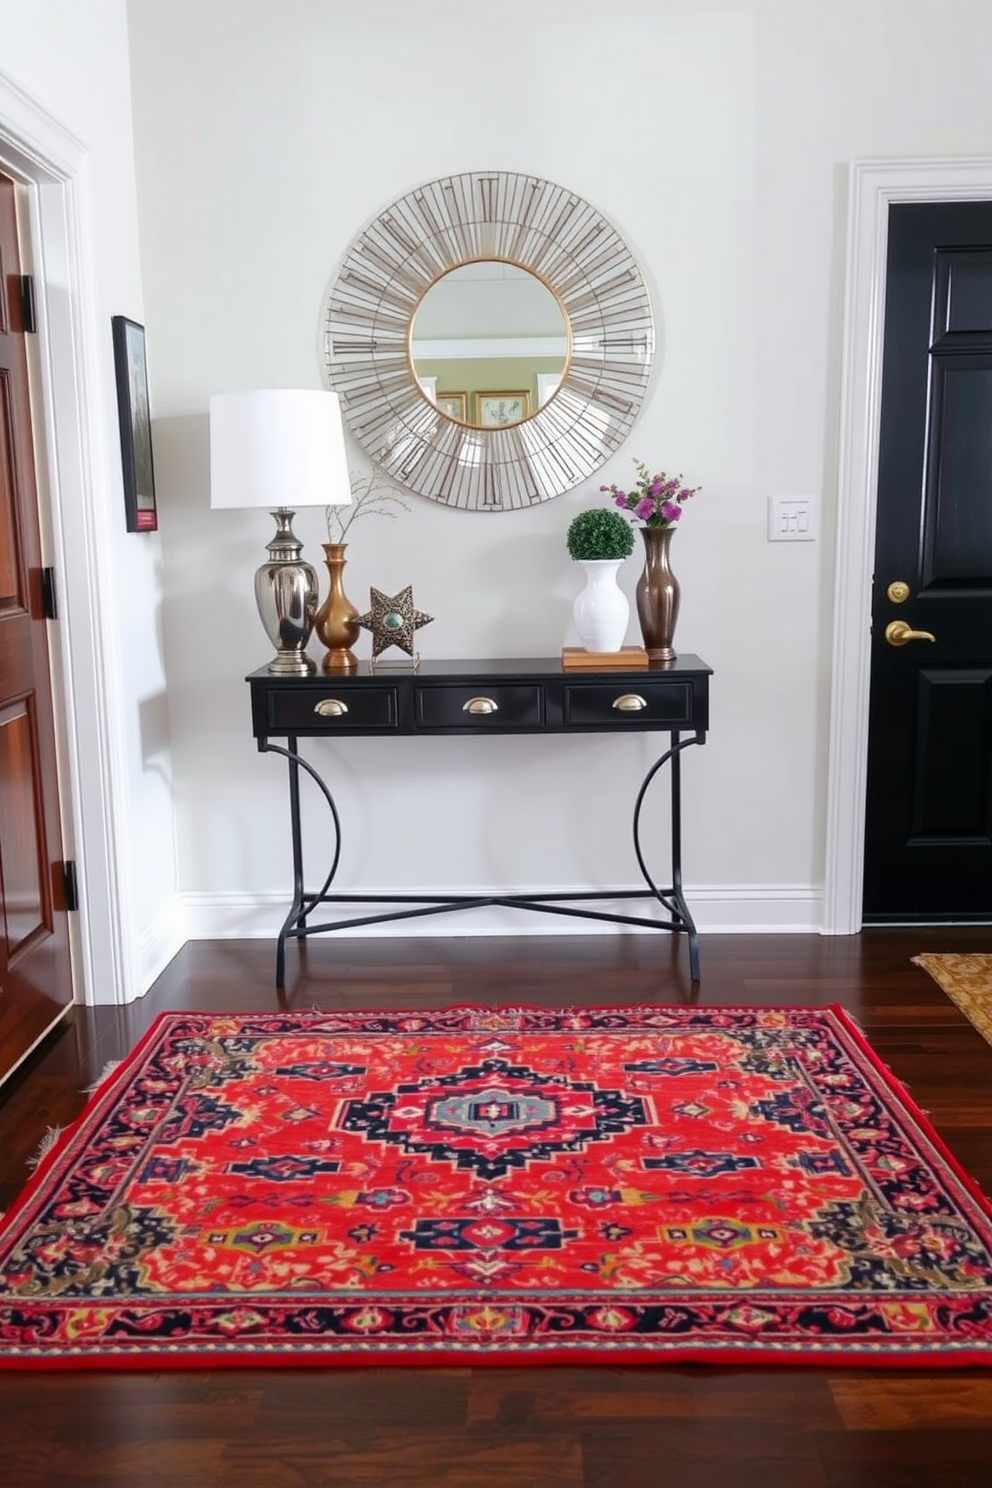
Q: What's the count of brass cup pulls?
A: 3